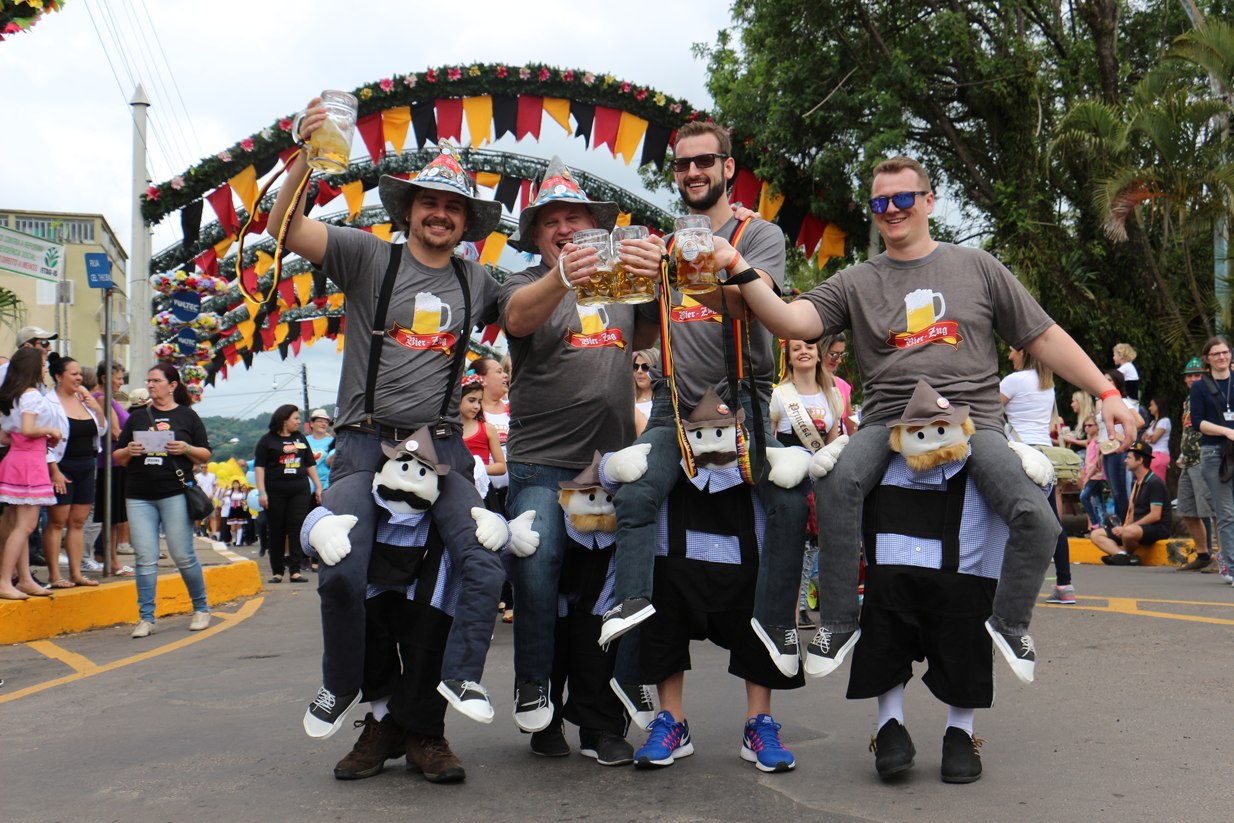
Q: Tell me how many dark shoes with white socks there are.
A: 2